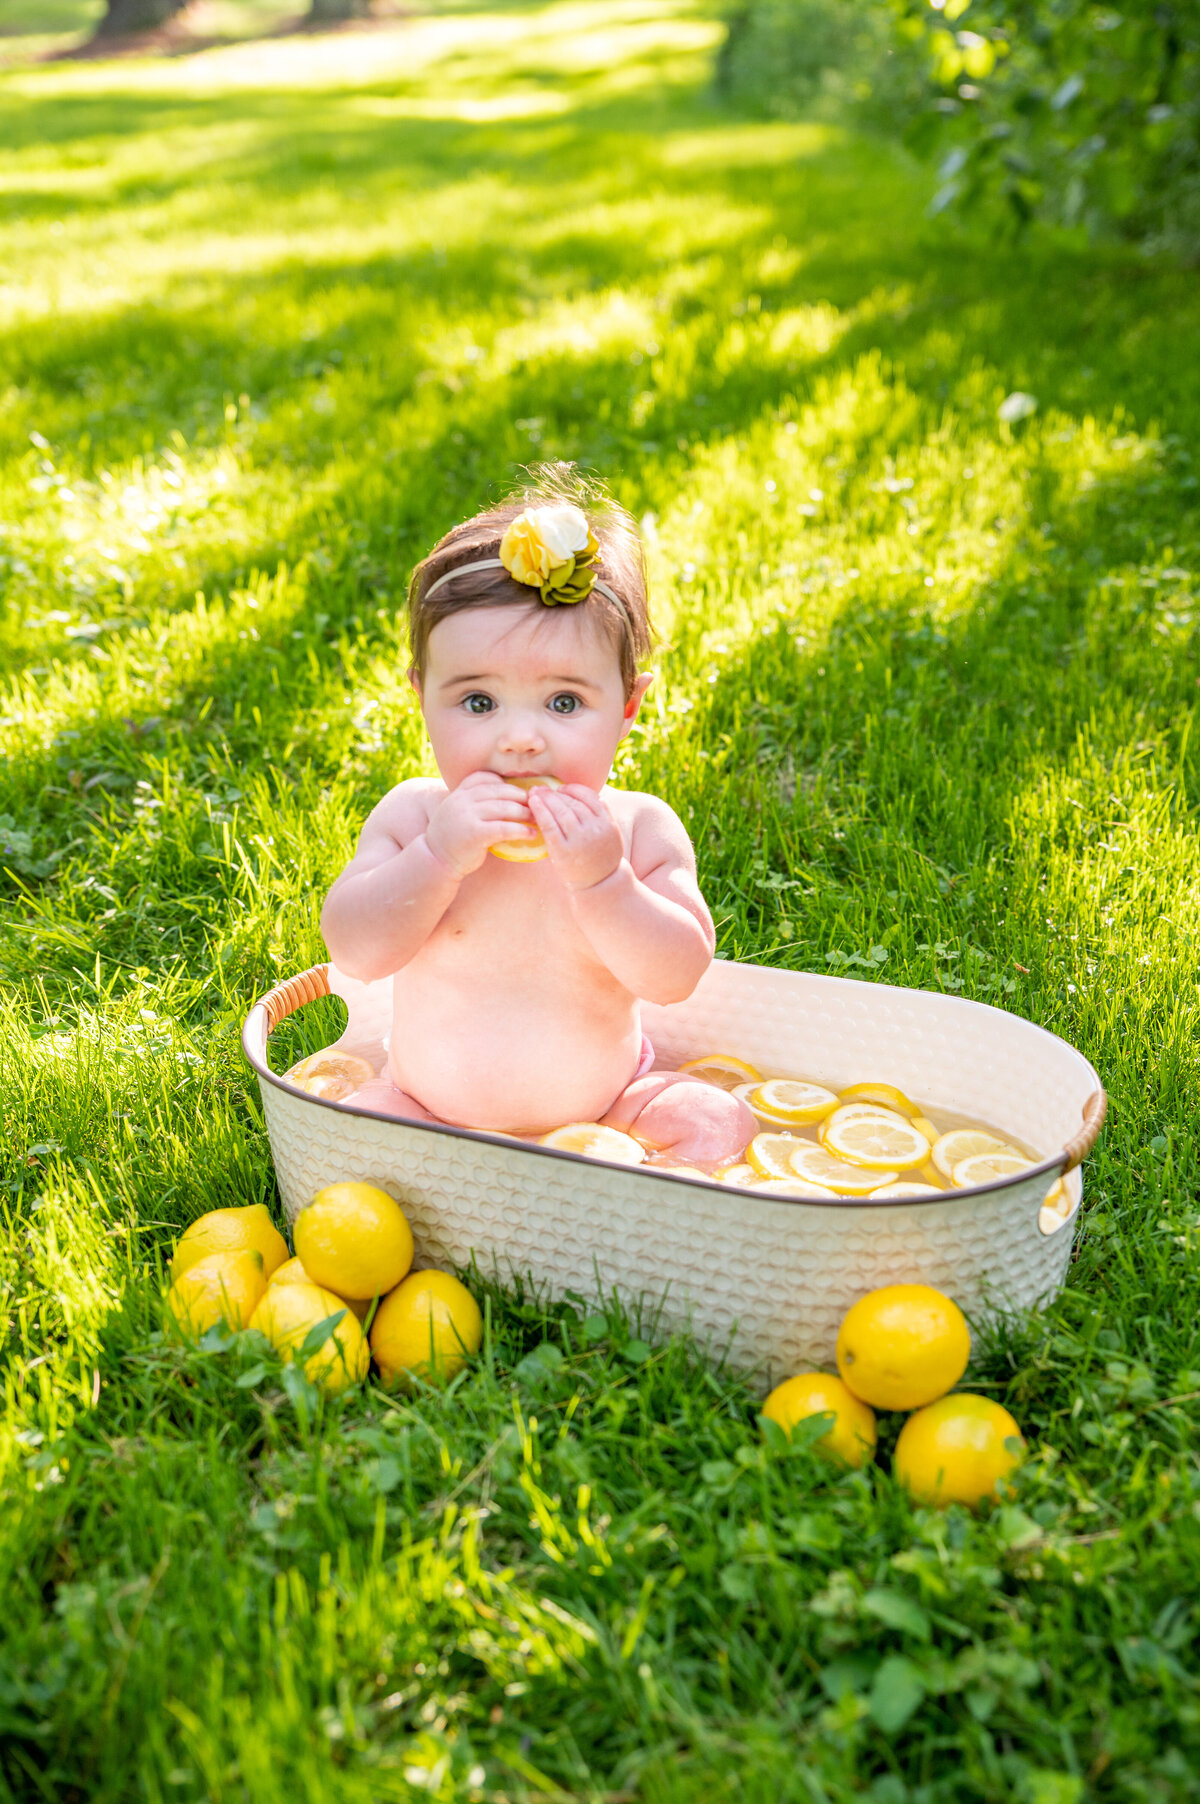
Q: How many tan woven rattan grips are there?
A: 2